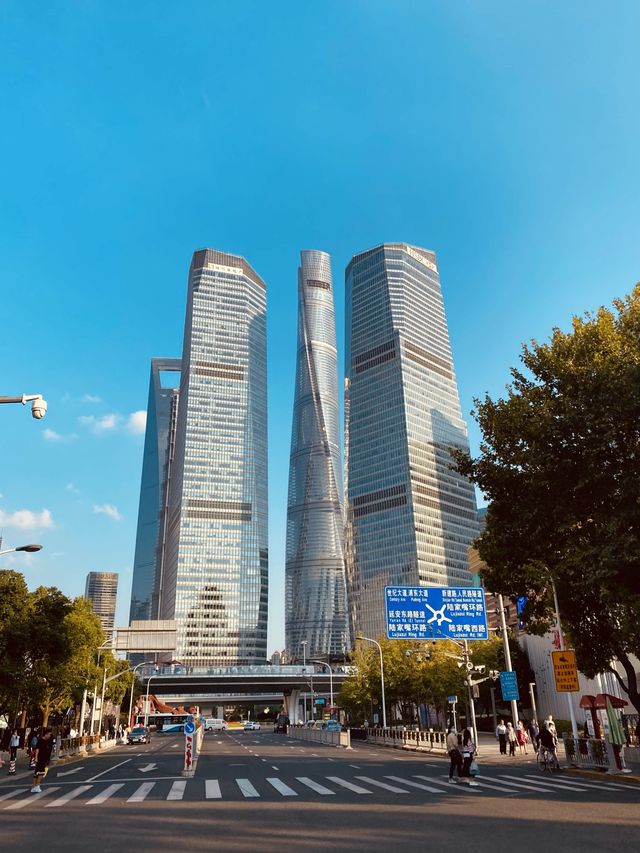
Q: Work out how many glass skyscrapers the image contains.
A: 4